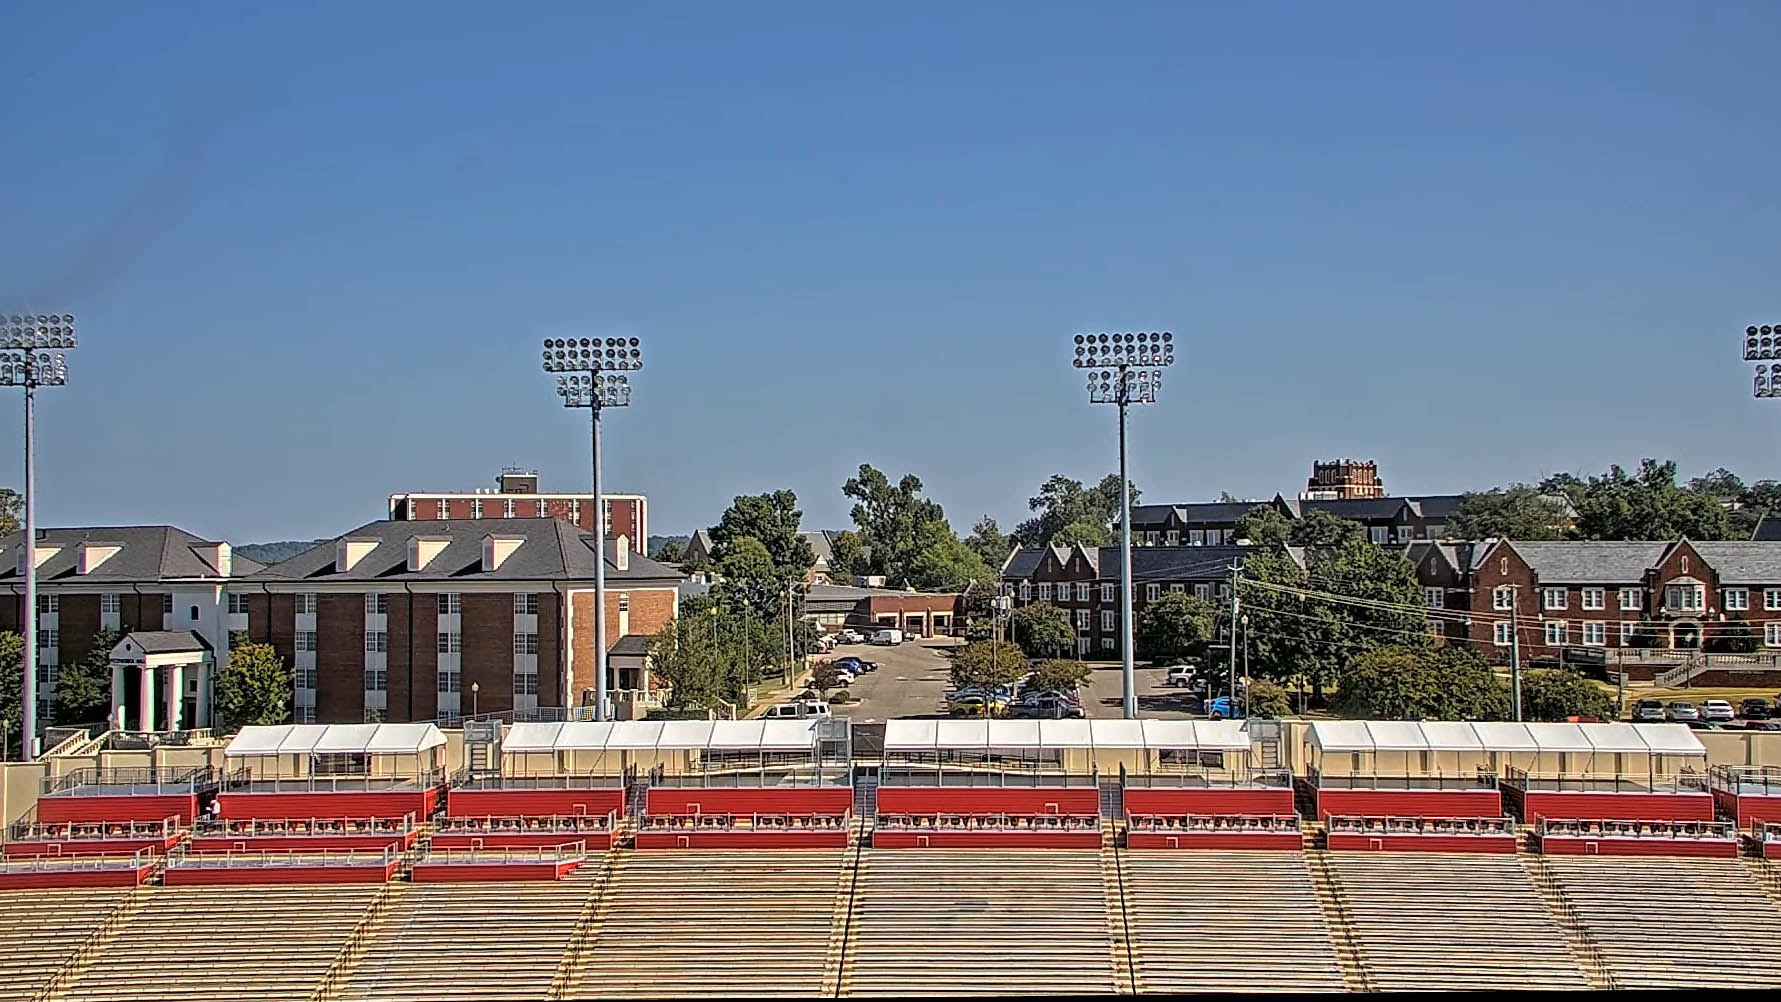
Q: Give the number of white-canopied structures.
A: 4